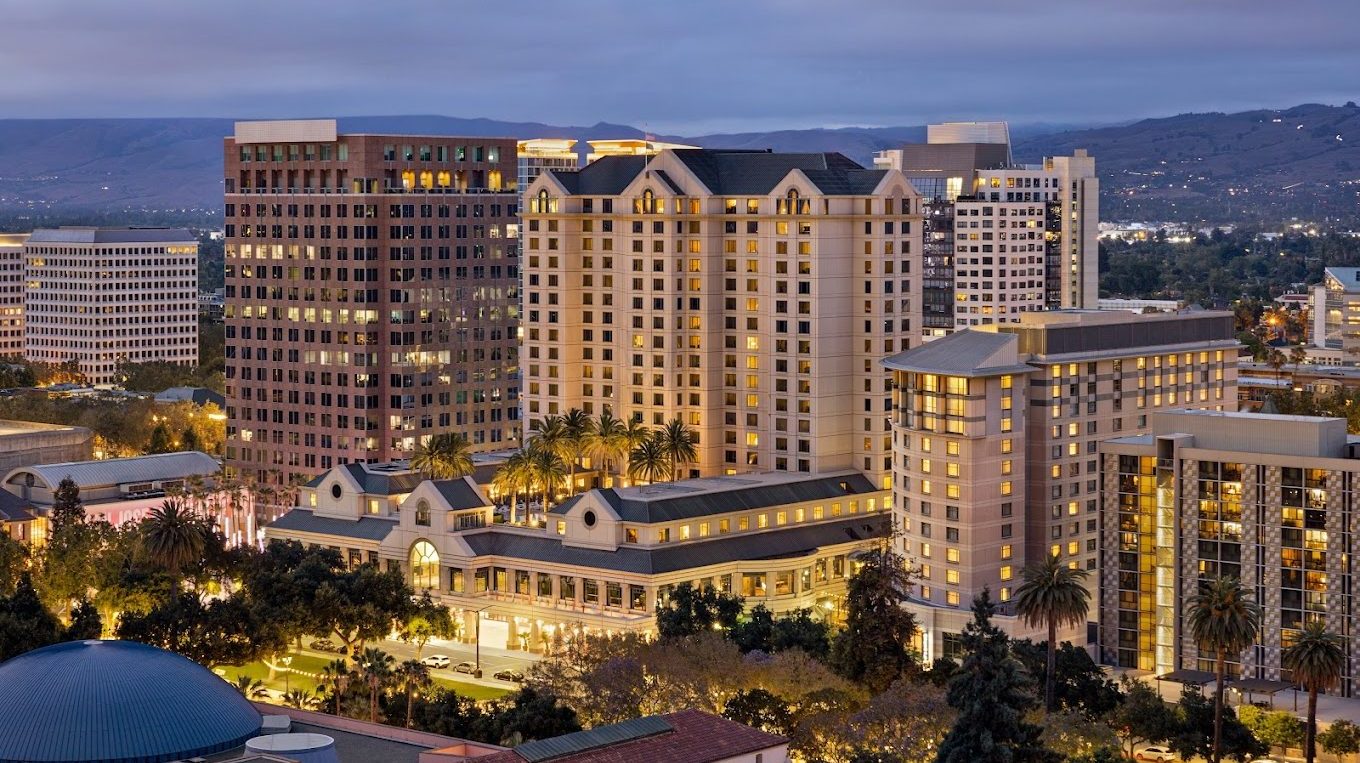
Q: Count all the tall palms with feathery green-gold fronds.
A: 11